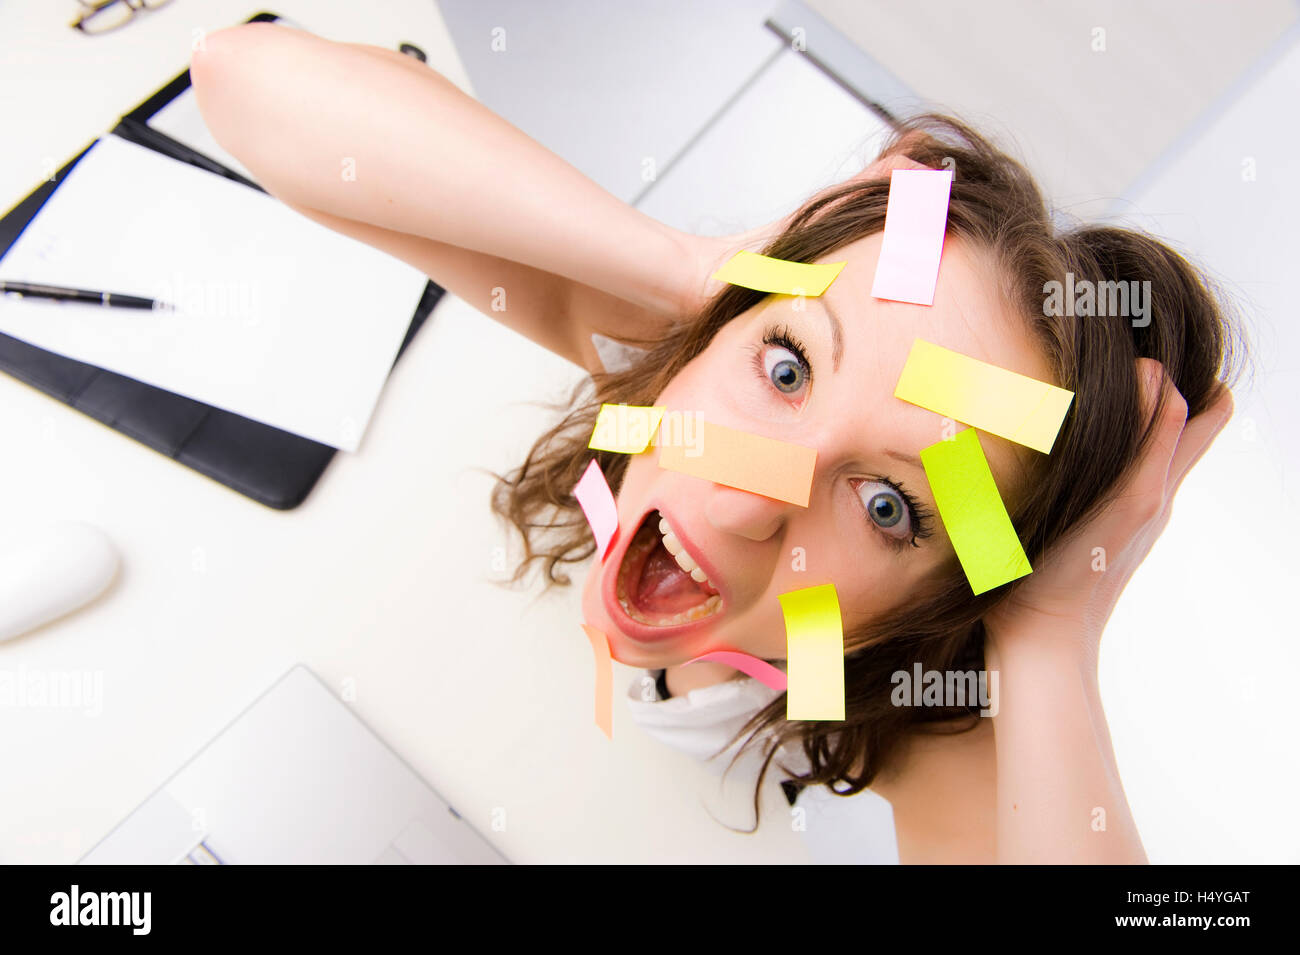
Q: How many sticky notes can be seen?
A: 10